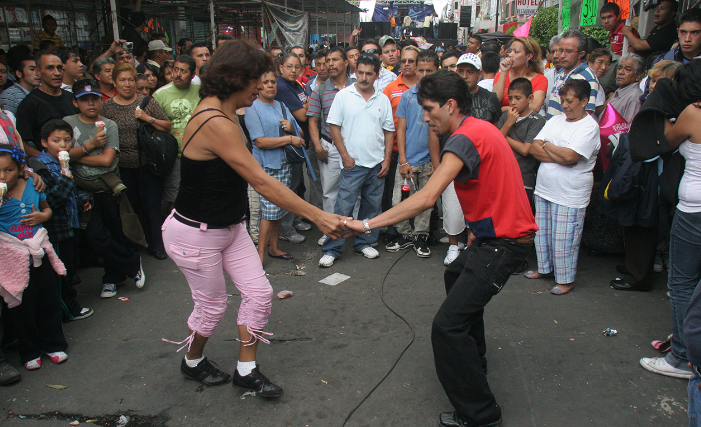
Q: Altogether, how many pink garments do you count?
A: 2